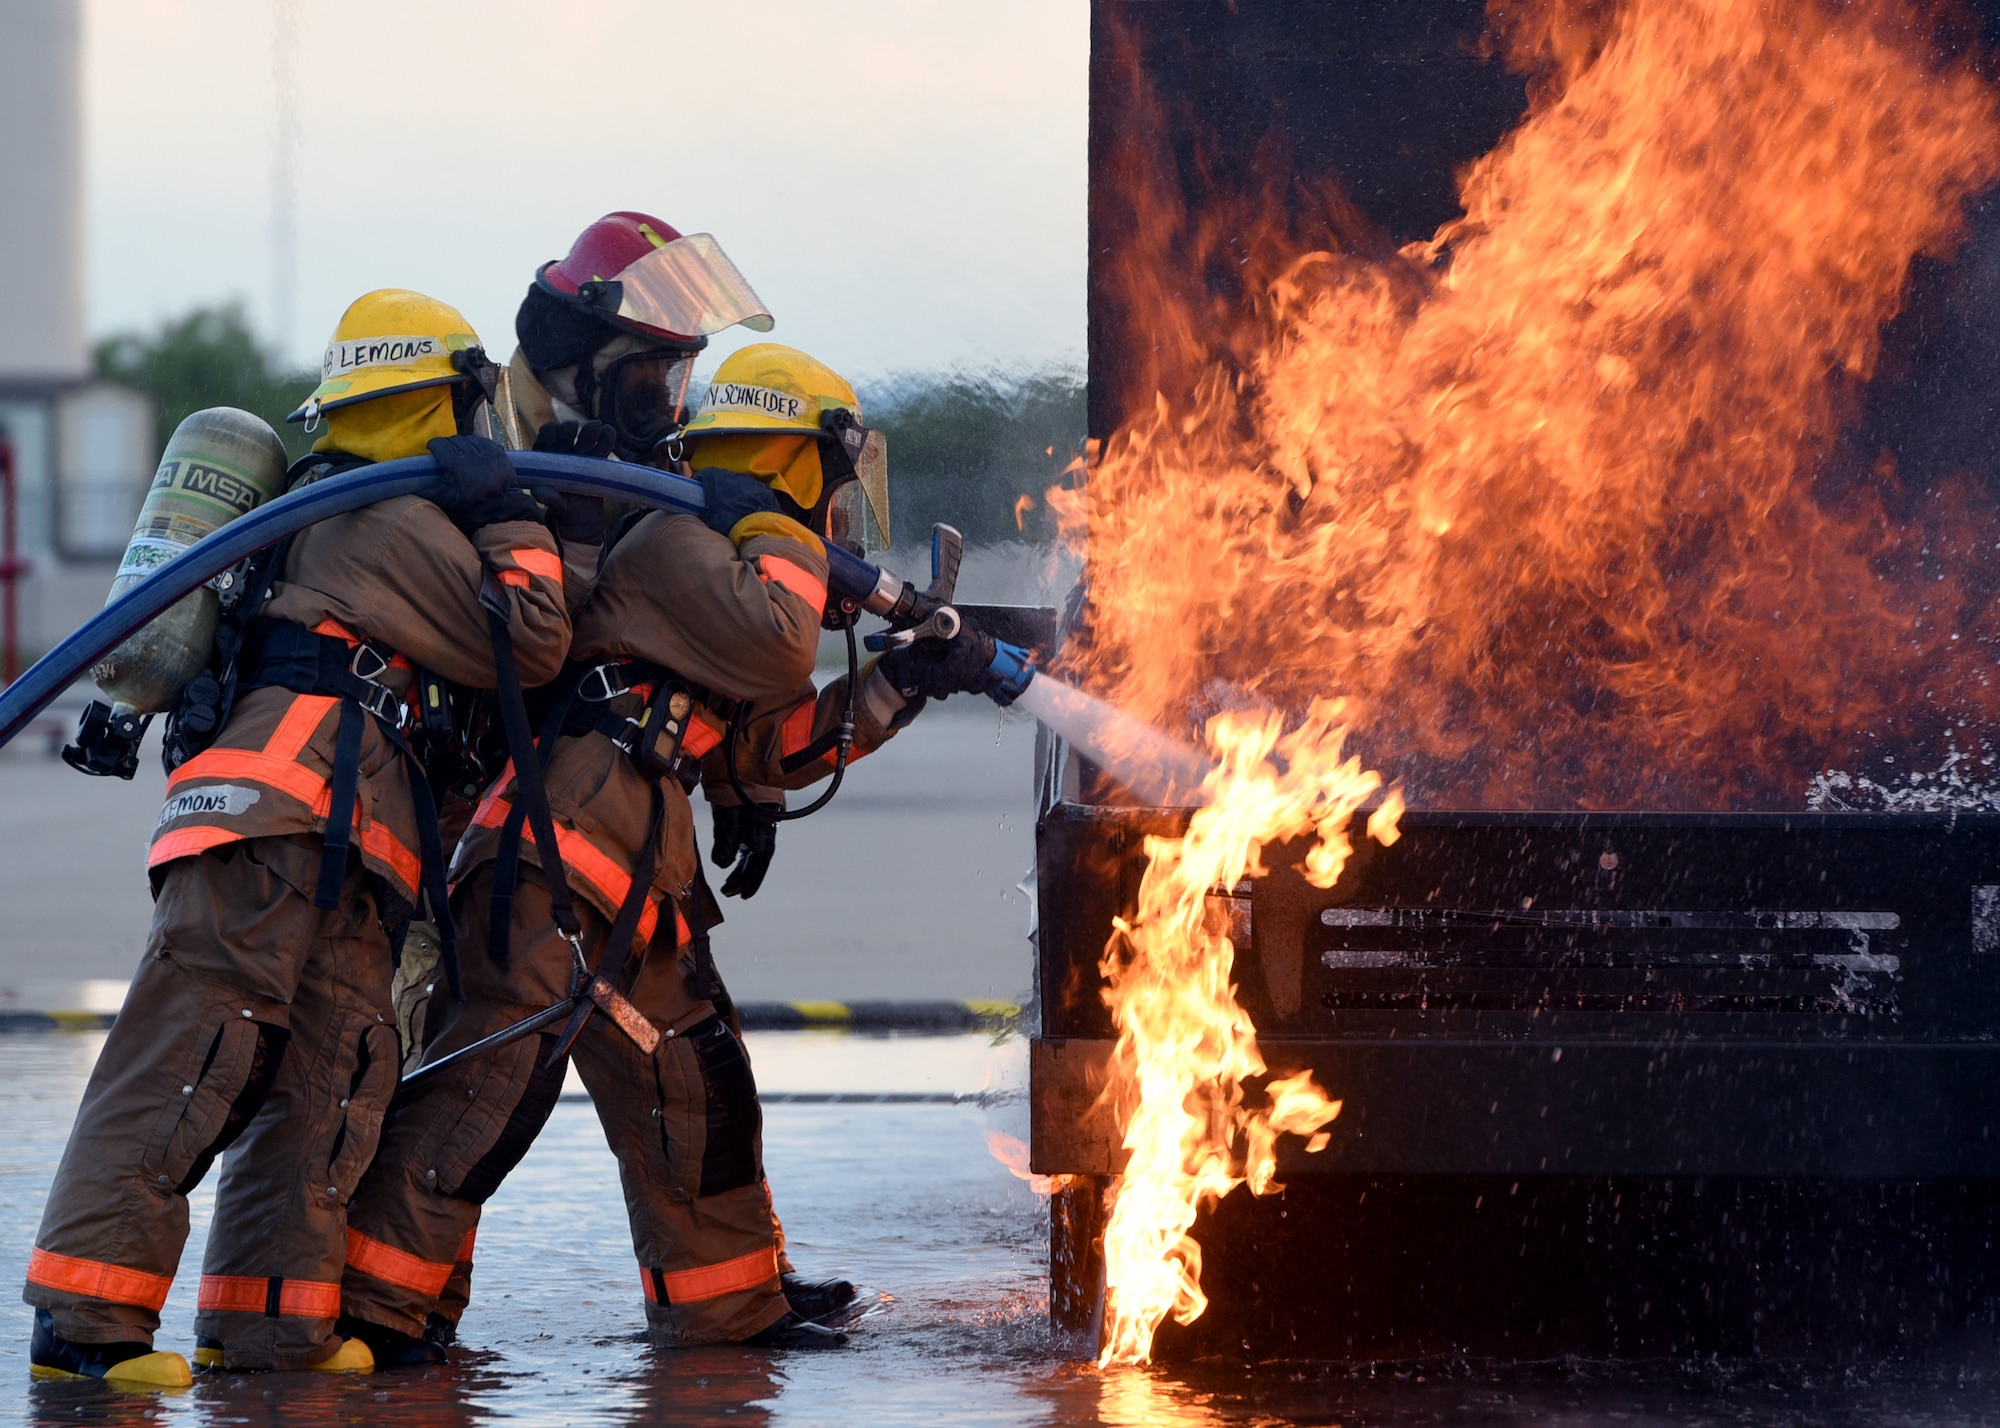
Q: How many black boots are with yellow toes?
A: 2